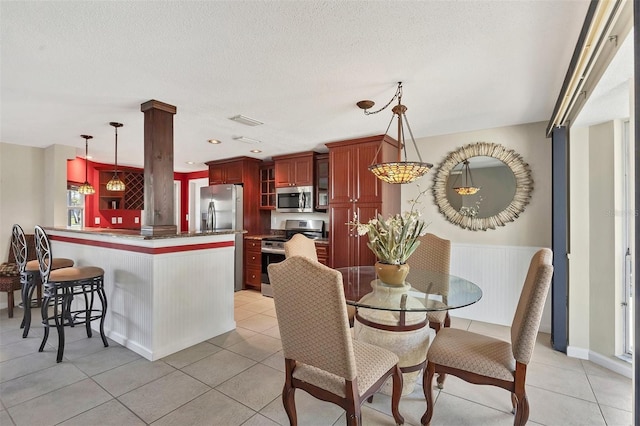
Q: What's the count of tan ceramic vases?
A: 1